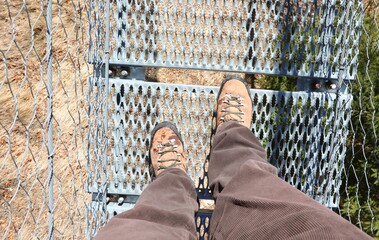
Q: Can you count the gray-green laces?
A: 2